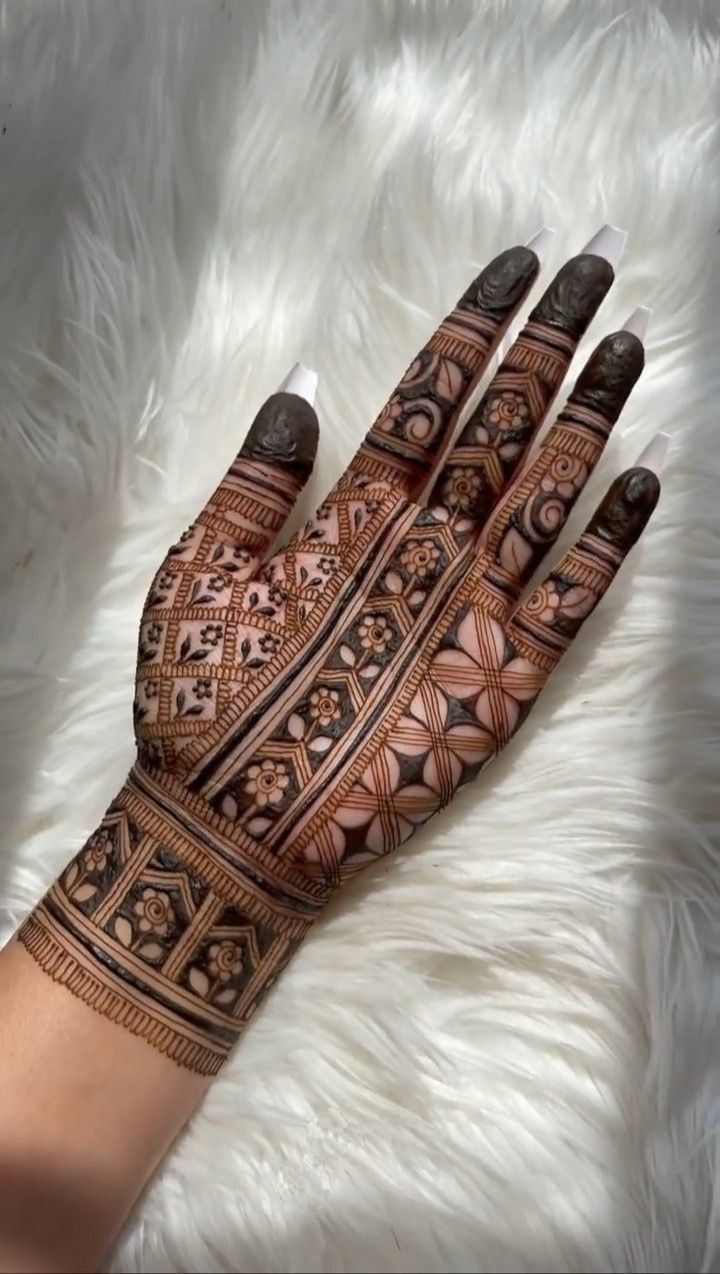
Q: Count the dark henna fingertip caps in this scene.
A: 5